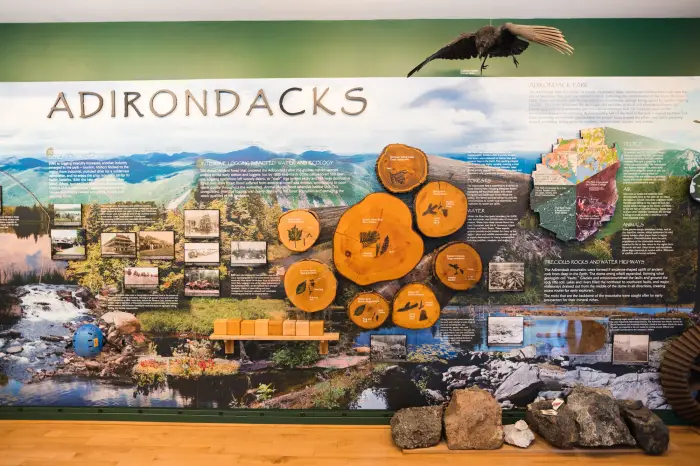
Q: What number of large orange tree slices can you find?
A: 8